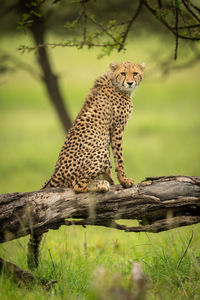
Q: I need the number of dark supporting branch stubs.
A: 1